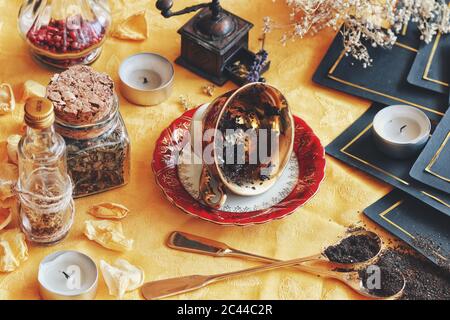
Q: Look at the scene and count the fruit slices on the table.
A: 0